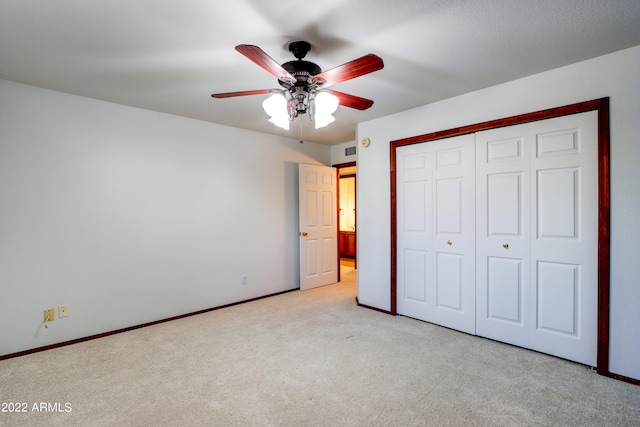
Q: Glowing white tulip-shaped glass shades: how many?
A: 4